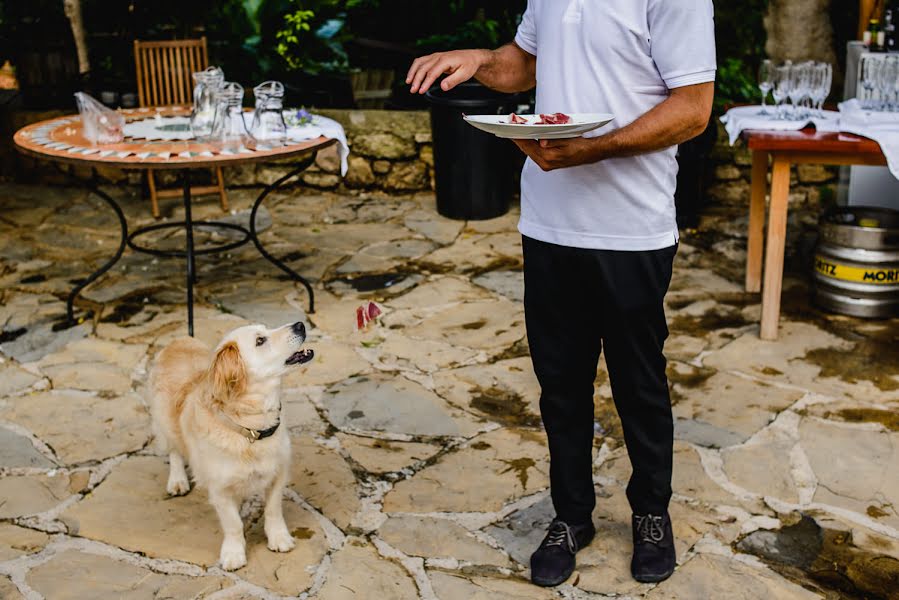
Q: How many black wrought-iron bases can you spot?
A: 1